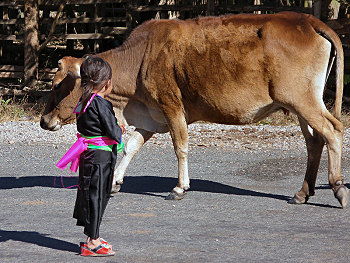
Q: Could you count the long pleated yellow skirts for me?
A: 0